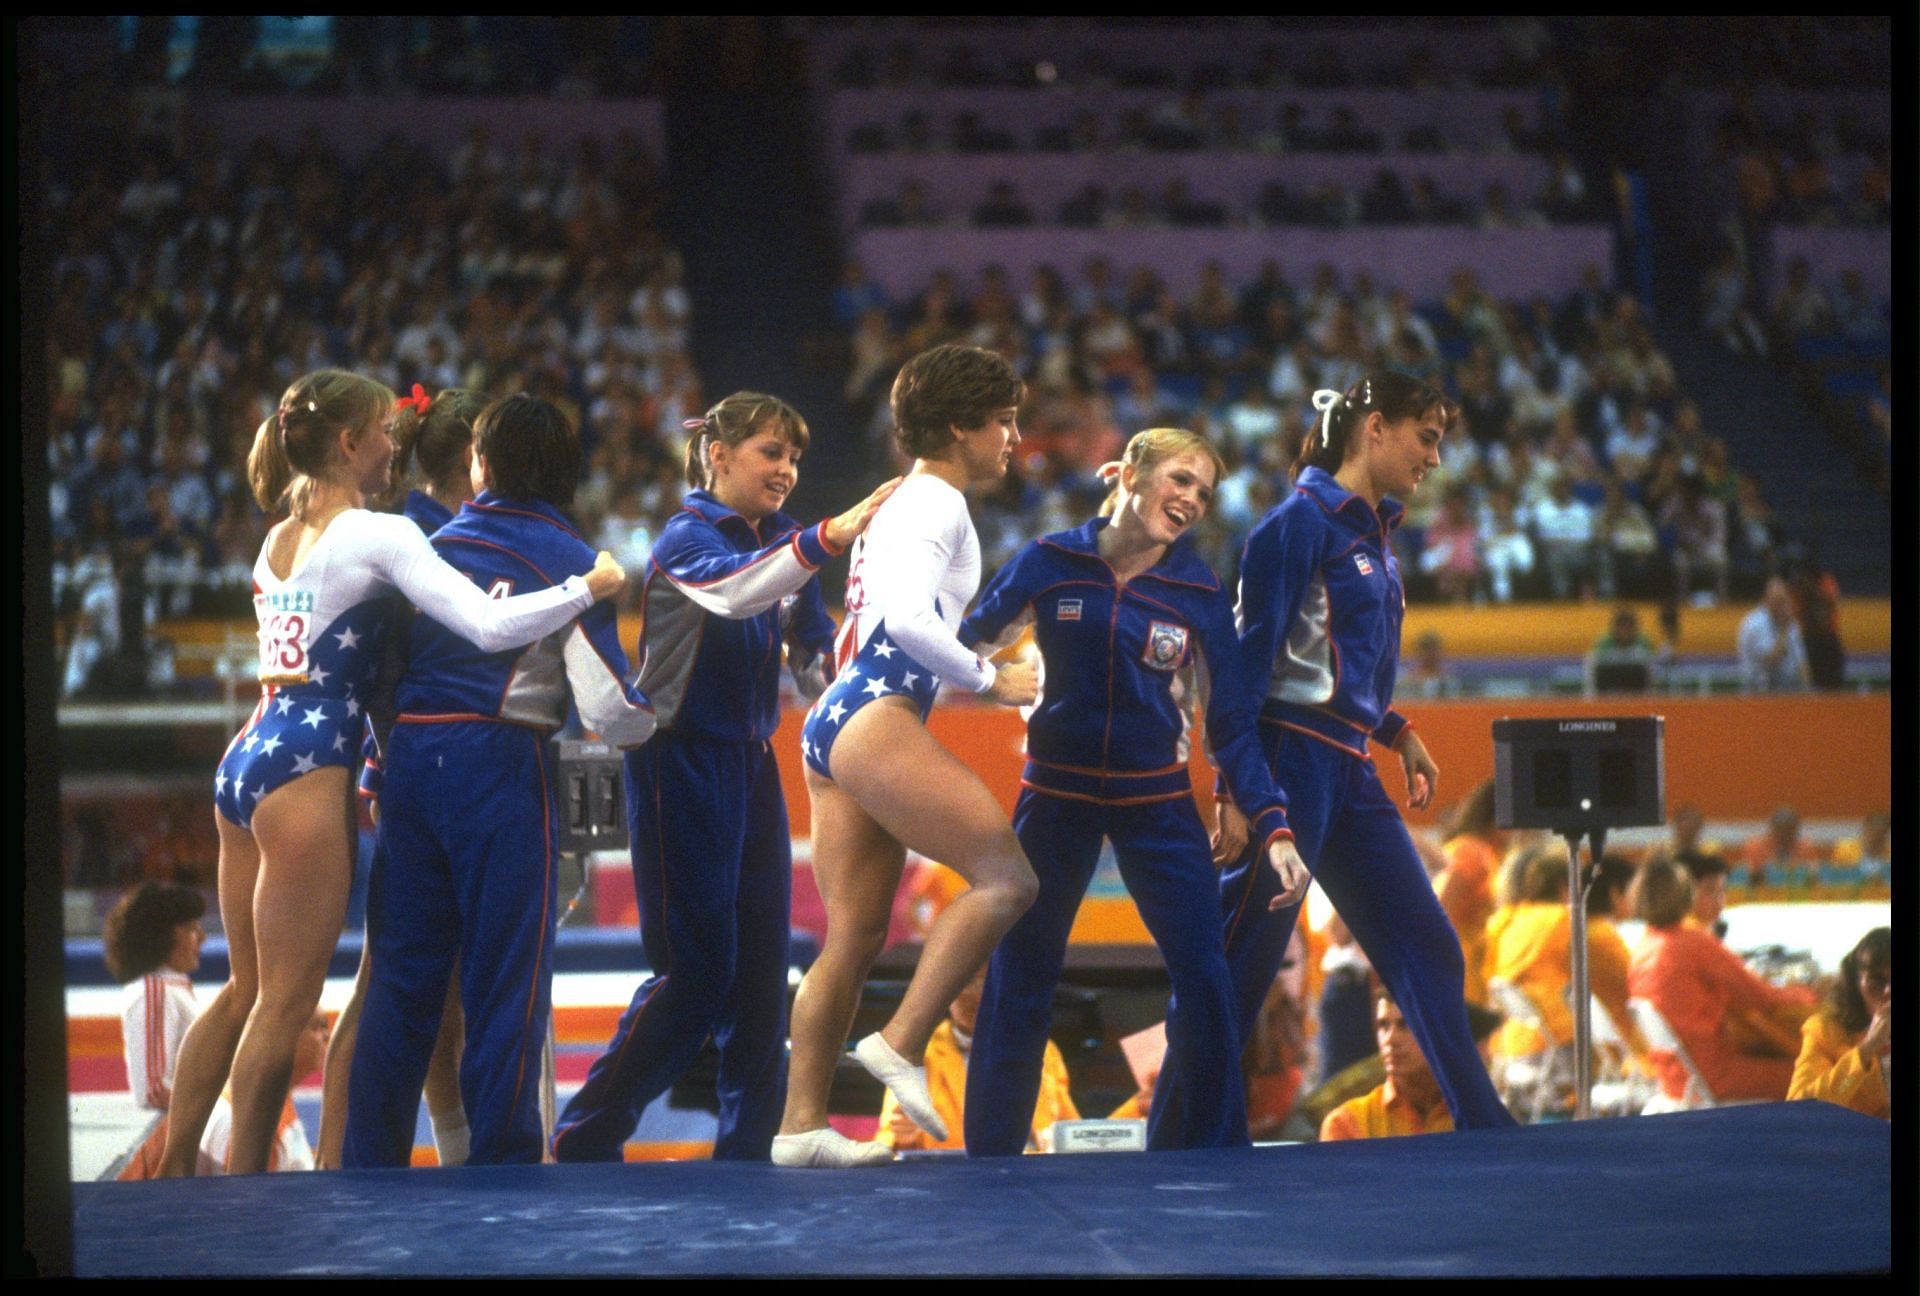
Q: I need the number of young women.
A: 7